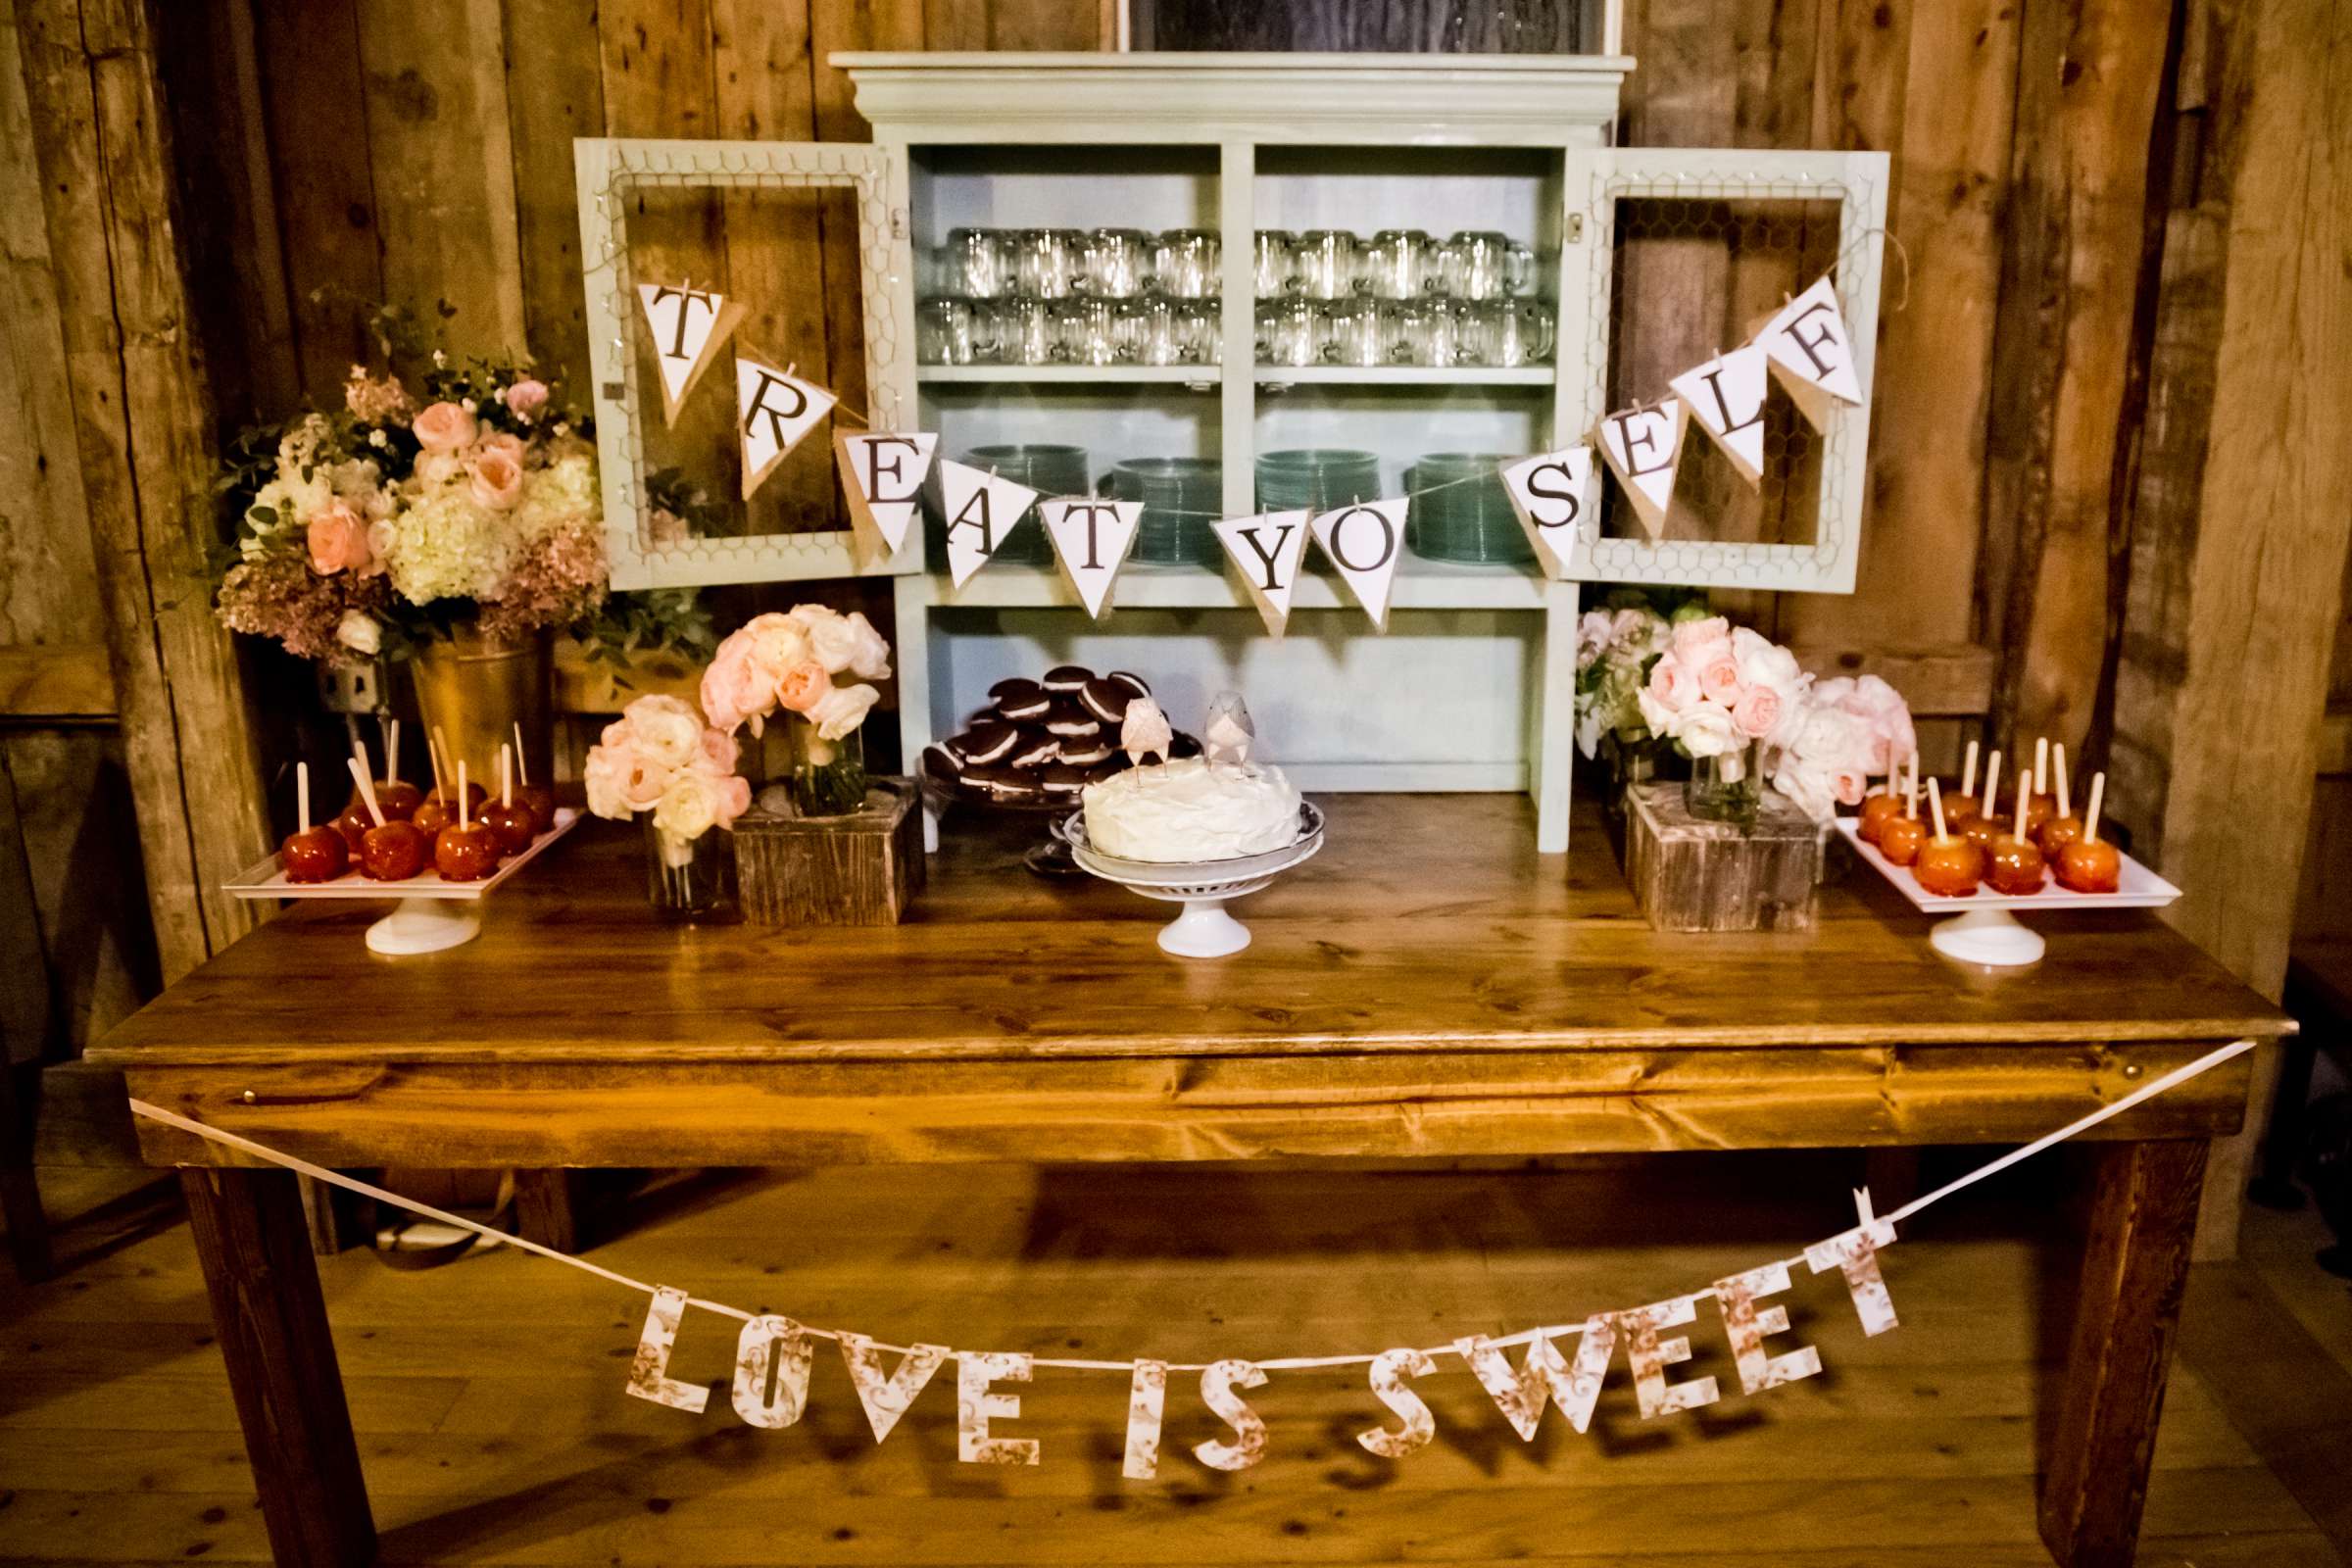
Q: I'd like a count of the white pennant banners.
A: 11